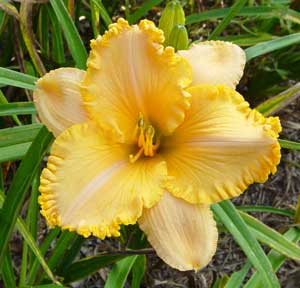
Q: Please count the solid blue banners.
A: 0